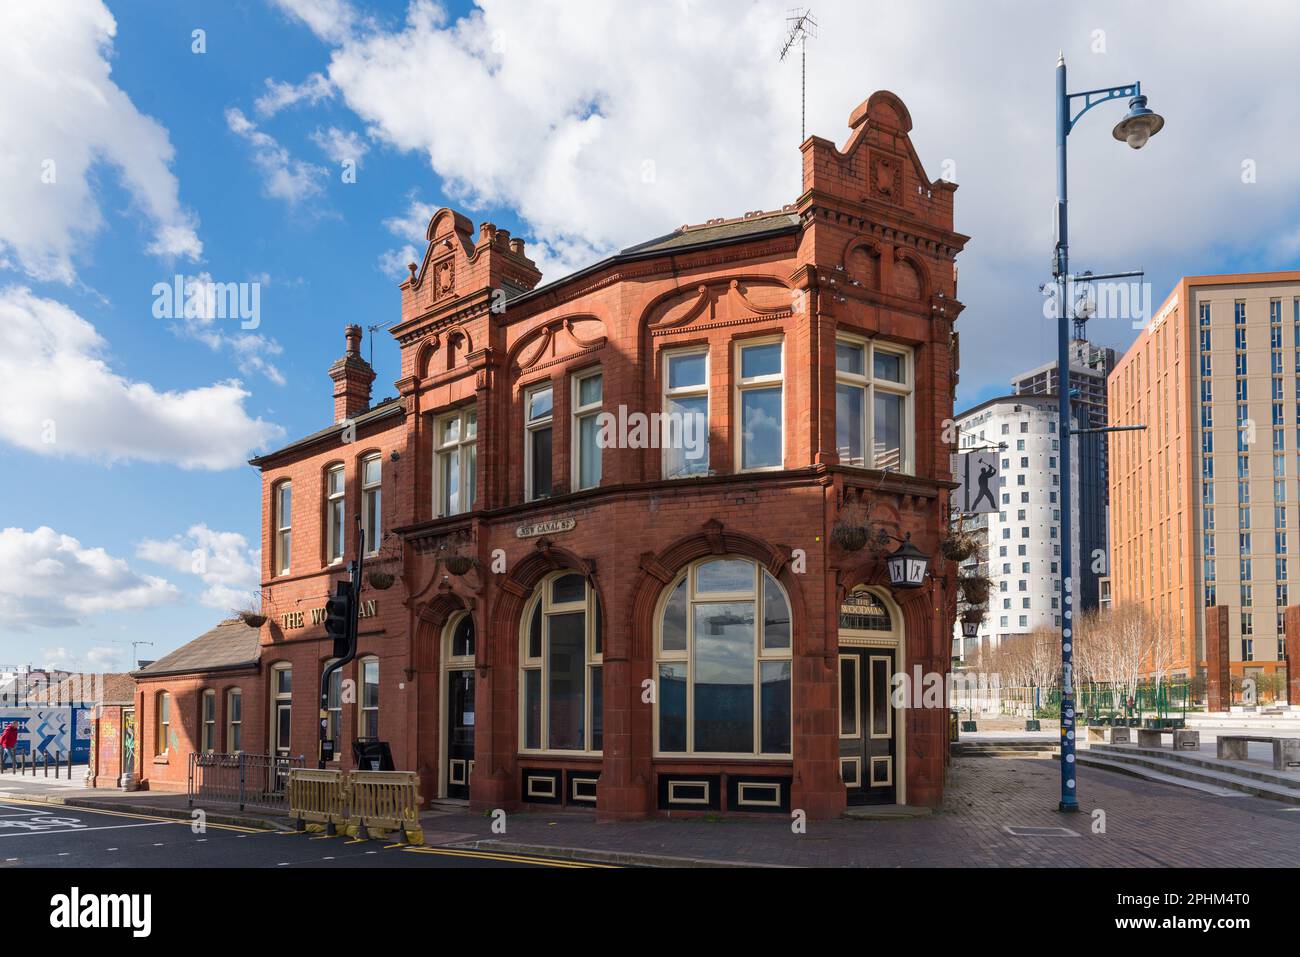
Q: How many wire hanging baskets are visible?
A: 7